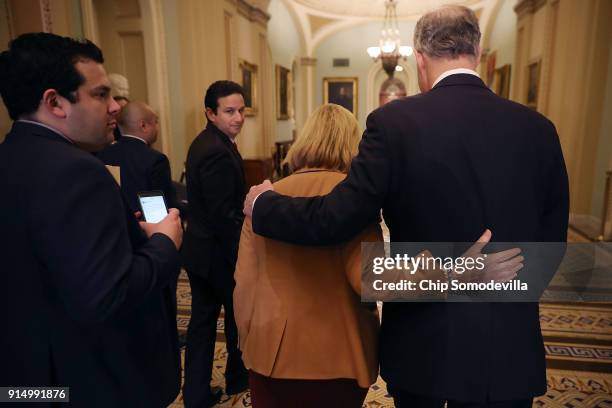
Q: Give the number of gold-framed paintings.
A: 5